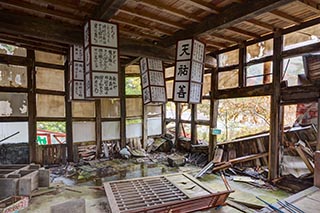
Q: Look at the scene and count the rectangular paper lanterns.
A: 4